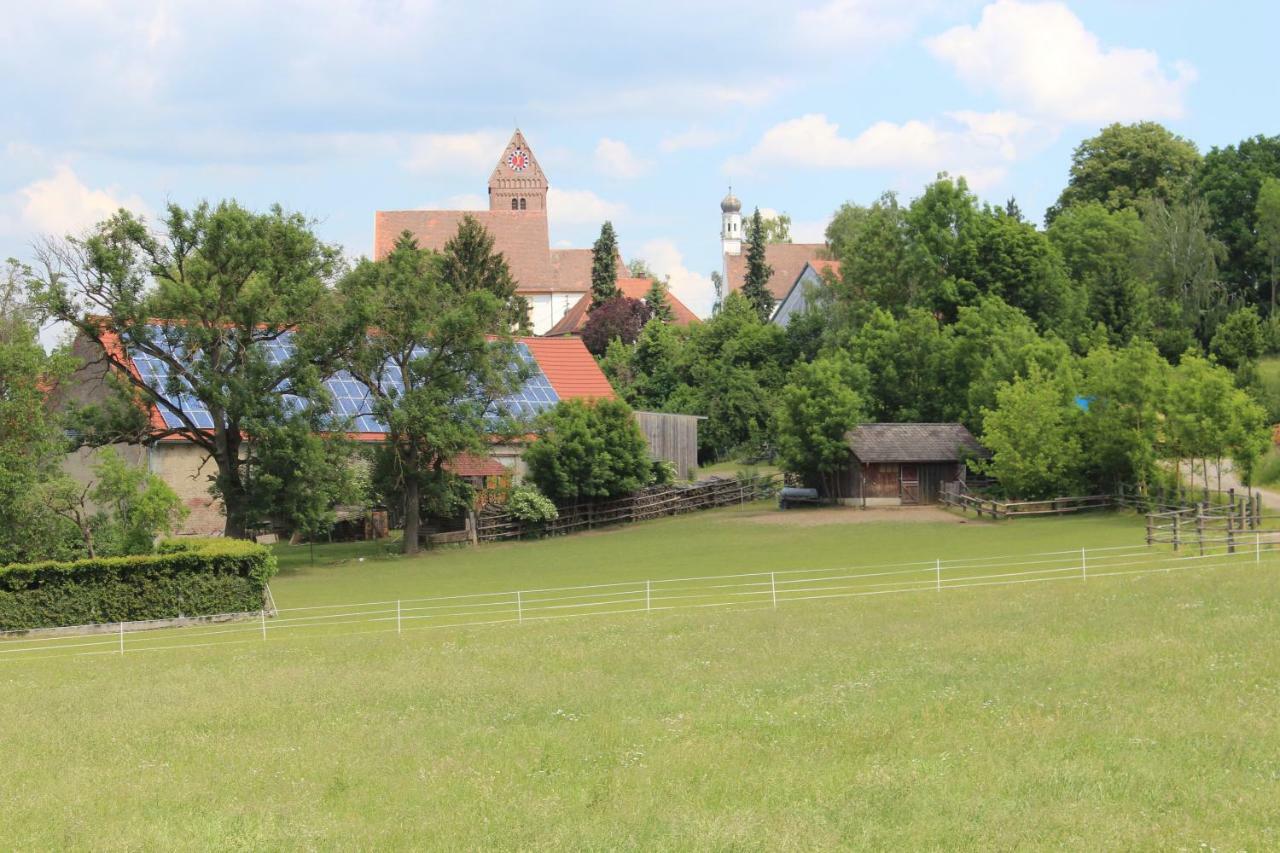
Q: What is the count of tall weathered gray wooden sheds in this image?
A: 1